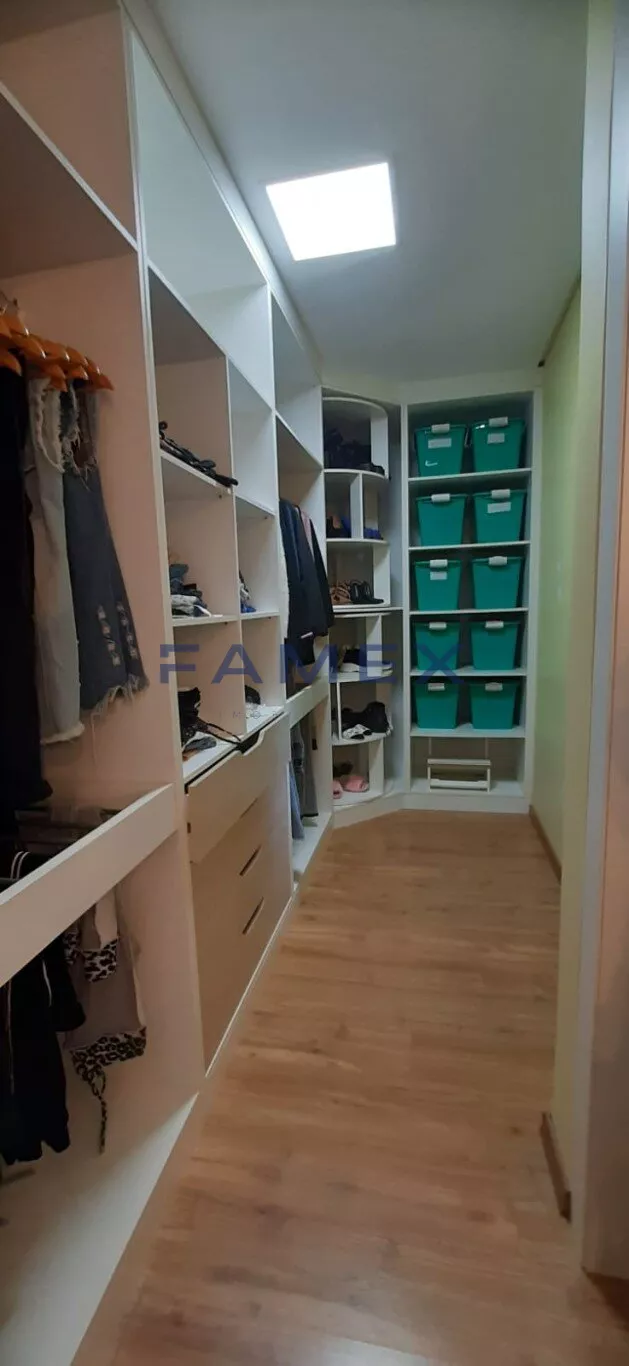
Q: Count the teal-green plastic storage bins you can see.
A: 10